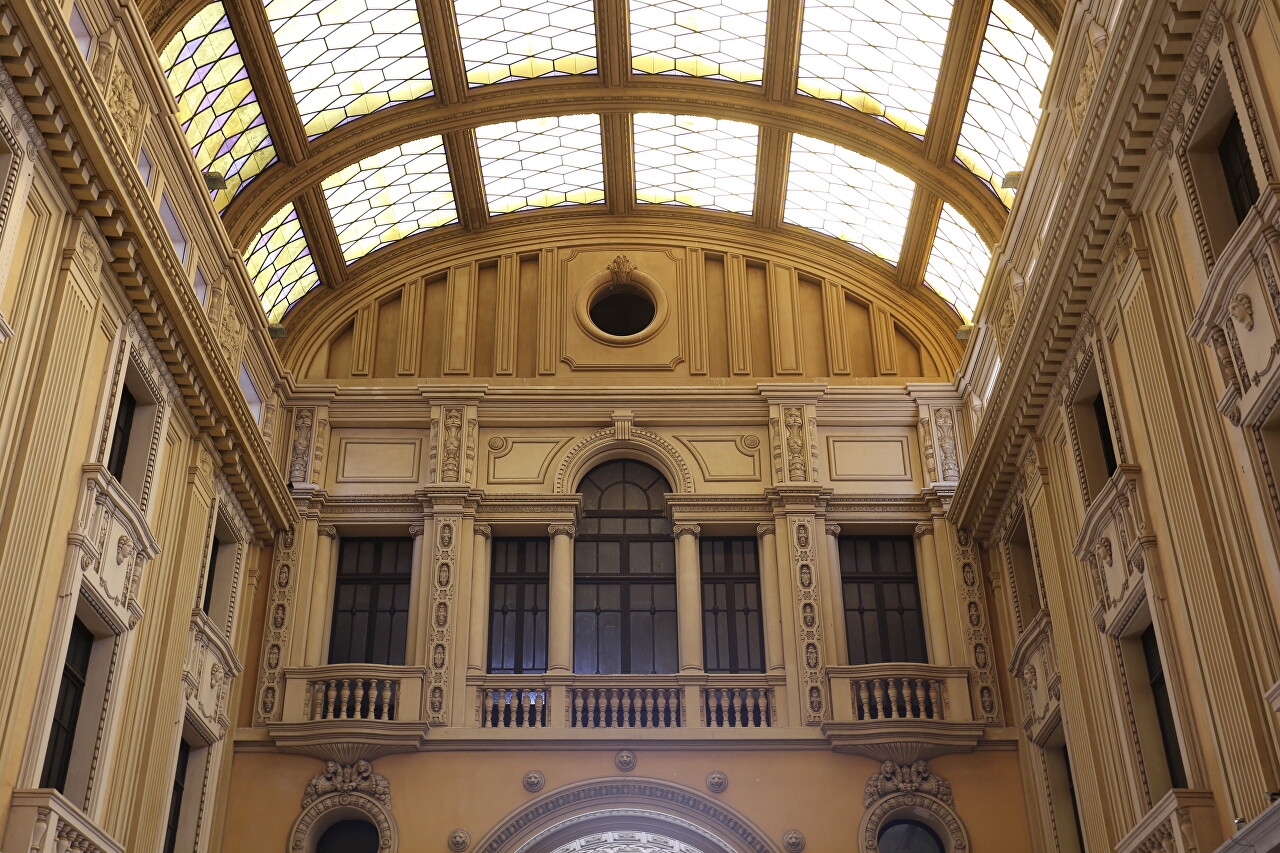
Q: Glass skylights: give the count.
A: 12